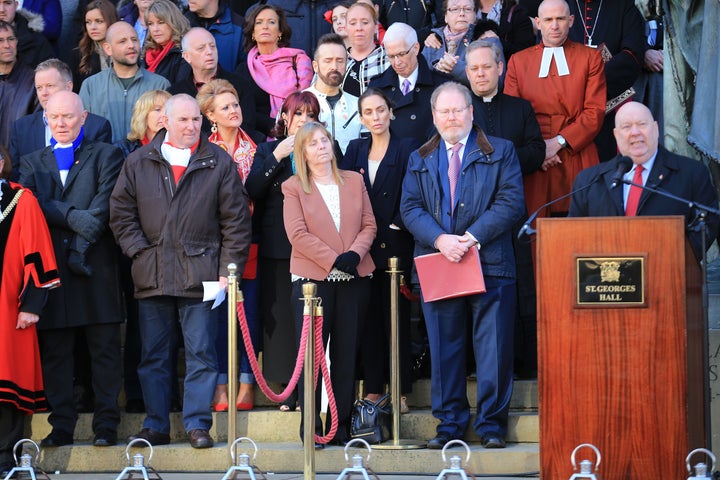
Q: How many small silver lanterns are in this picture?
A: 7